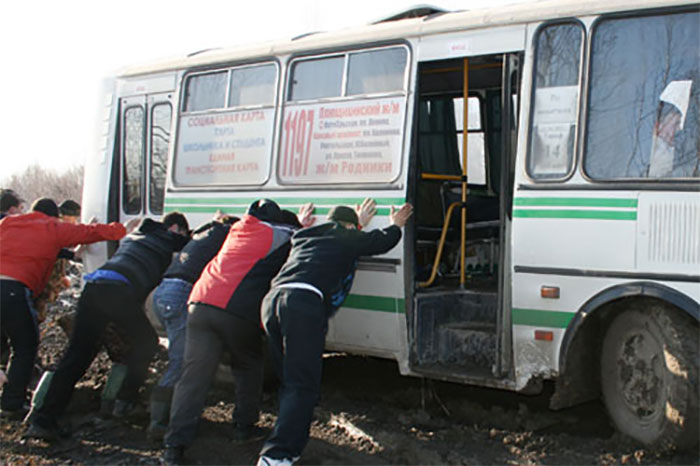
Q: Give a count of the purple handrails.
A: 0